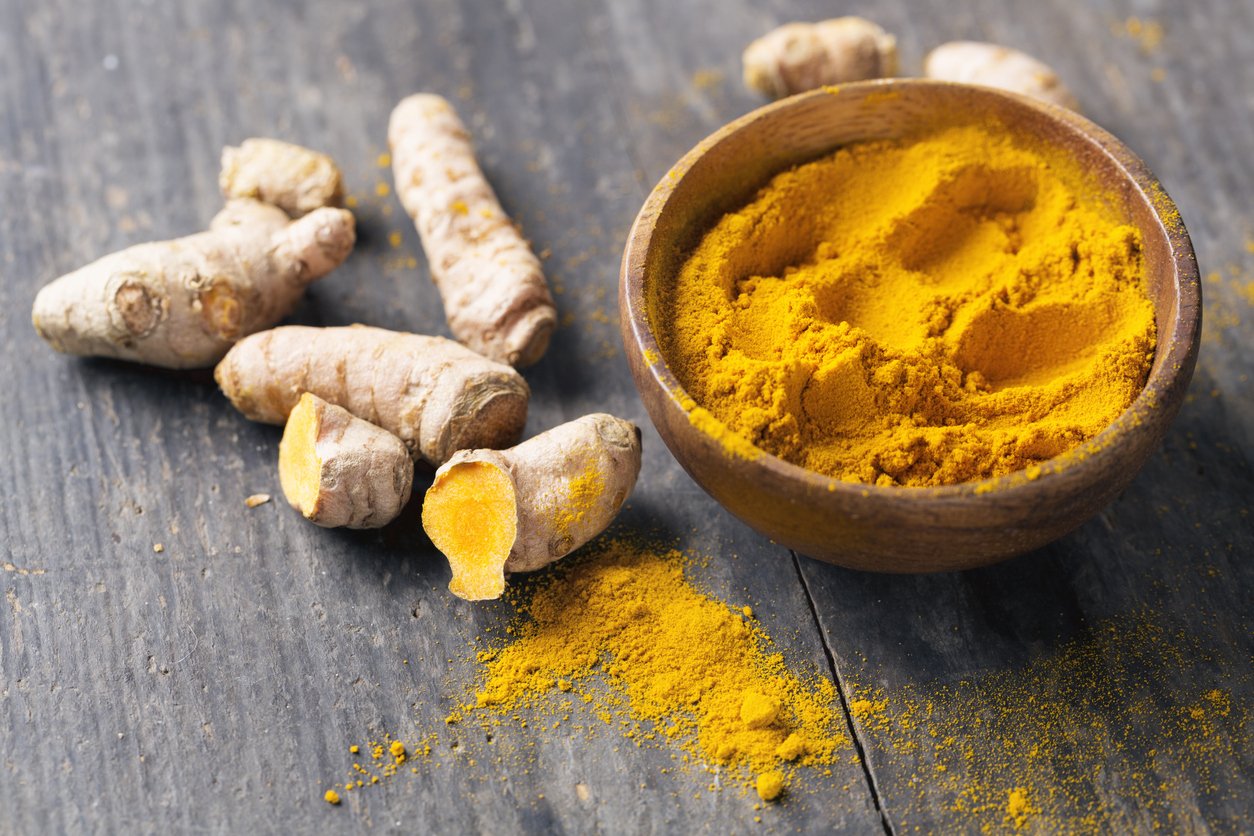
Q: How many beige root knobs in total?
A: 8